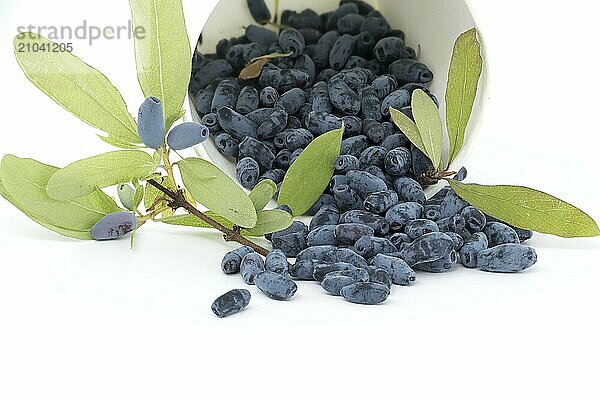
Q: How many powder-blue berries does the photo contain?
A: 3